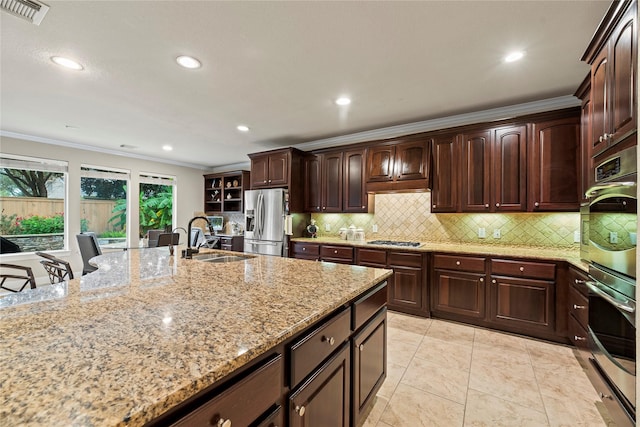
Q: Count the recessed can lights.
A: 6